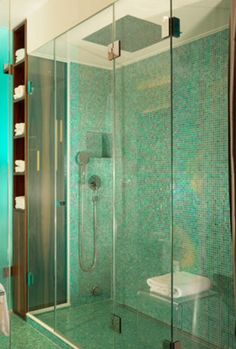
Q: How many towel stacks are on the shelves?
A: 5